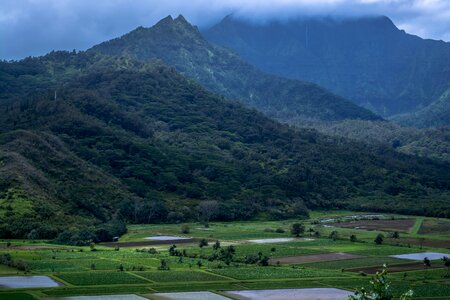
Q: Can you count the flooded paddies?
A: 7